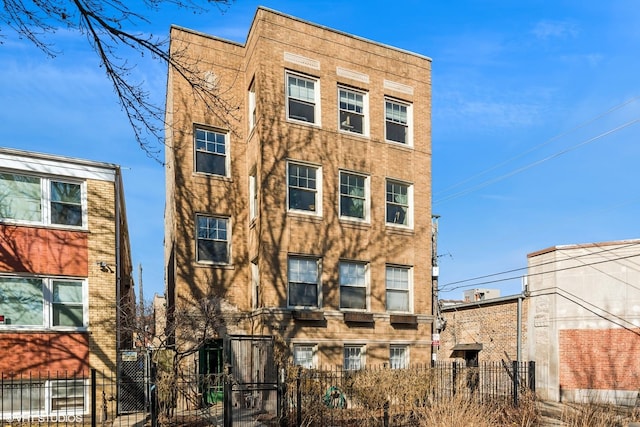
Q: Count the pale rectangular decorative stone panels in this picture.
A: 3